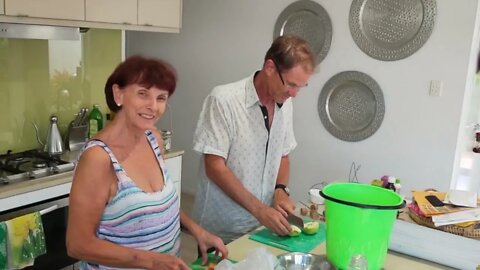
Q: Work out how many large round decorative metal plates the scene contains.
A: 3